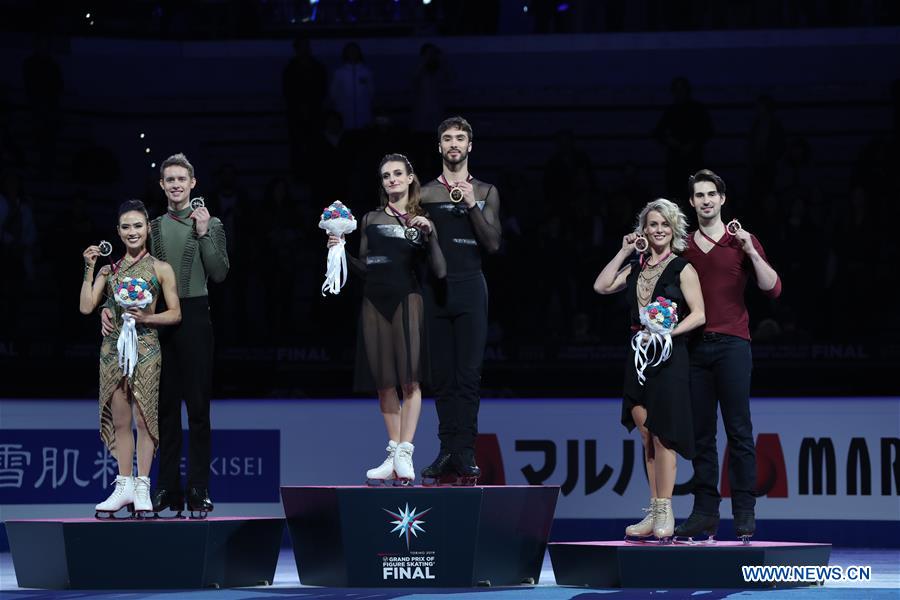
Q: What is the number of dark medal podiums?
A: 3